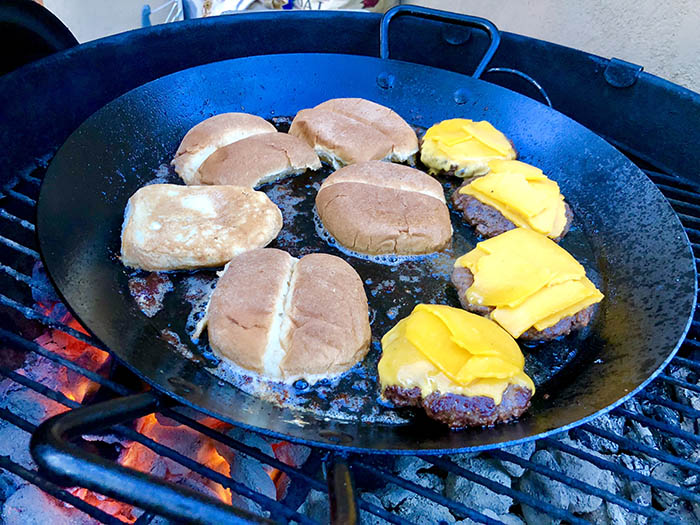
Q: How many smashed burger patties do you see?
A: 4